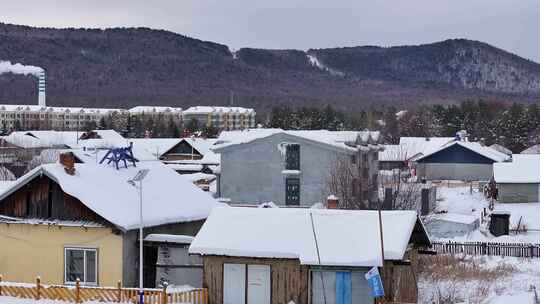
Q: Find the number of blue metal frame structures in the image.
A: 1